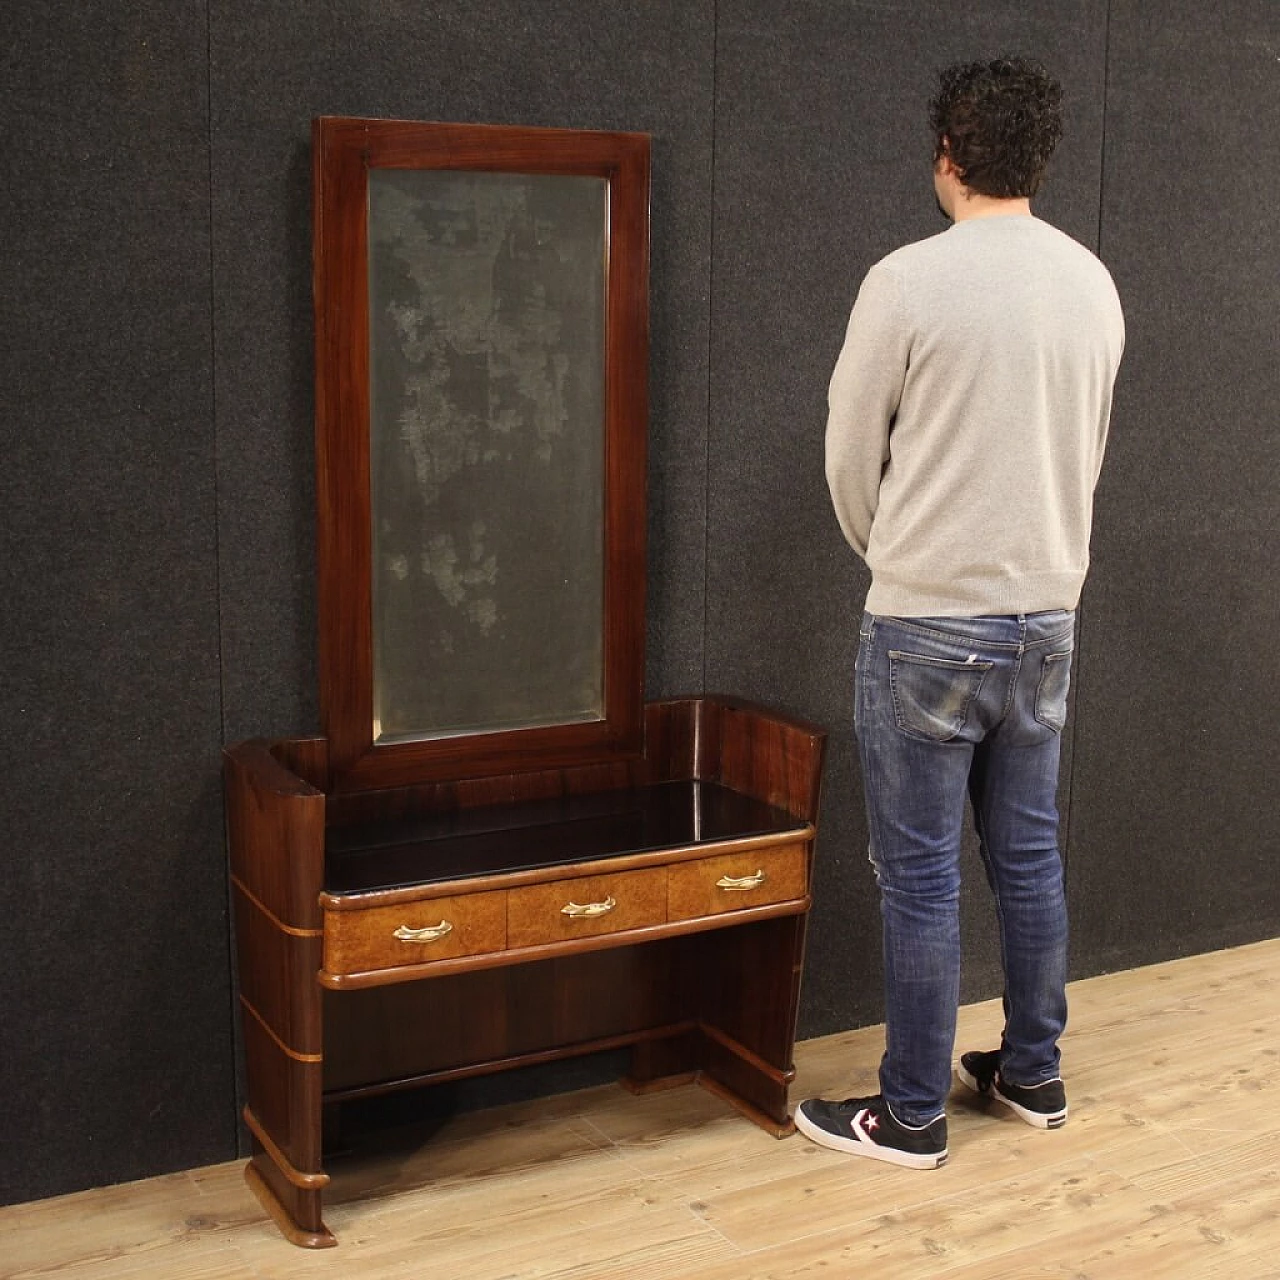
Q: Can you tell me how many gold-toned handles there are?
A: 3